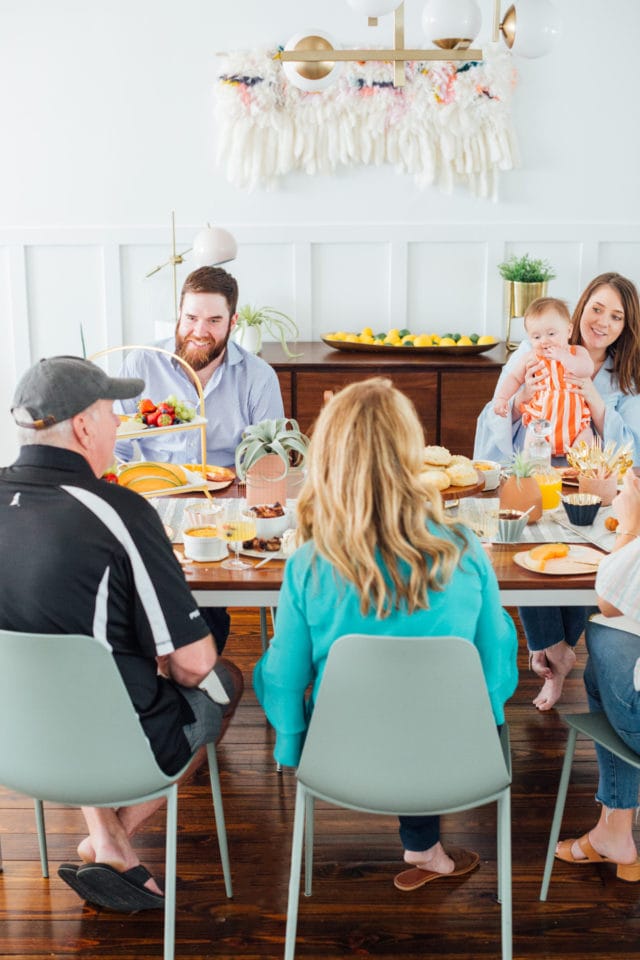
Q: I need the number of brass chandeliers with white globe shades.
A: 1